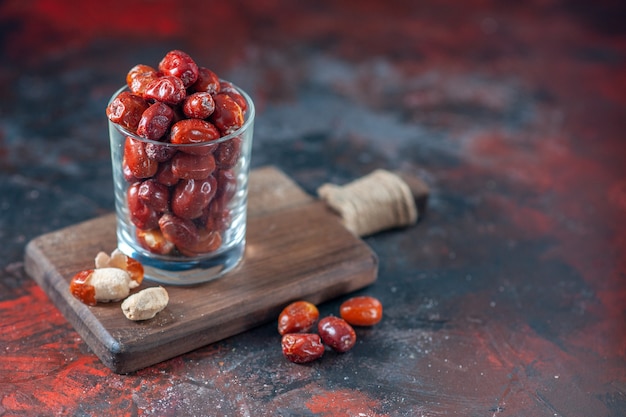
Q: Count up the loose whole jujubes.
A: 4